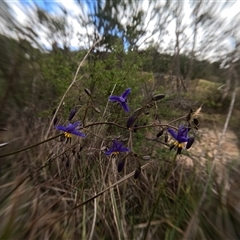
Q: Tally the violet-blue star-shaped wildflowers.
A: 4